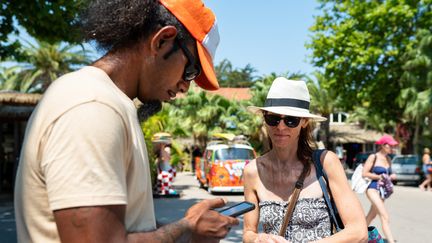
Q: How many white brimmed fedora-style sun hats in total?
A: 1